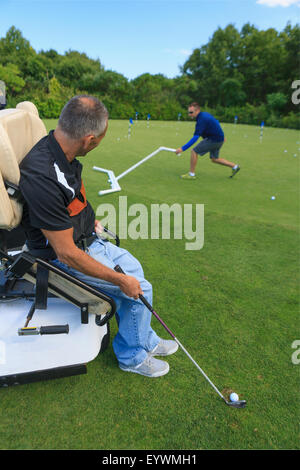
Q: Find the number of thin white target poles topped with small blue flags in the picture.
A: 6